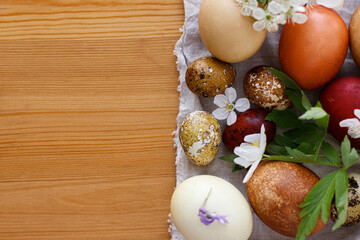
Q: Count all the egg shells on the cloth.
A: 11